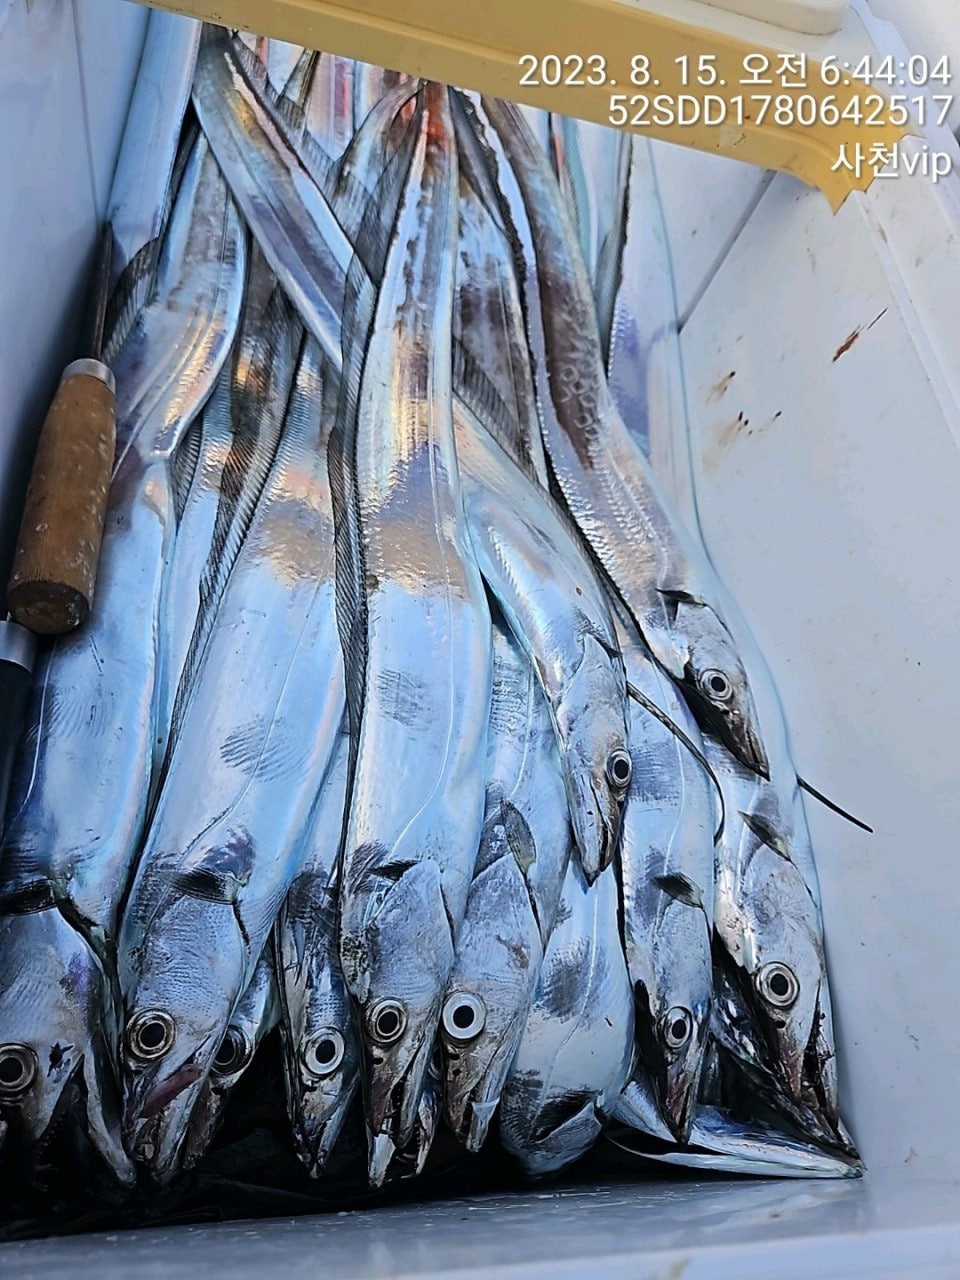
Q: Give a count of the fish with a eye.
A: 10